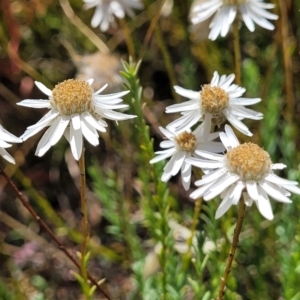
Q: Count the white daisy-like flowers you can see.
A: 7